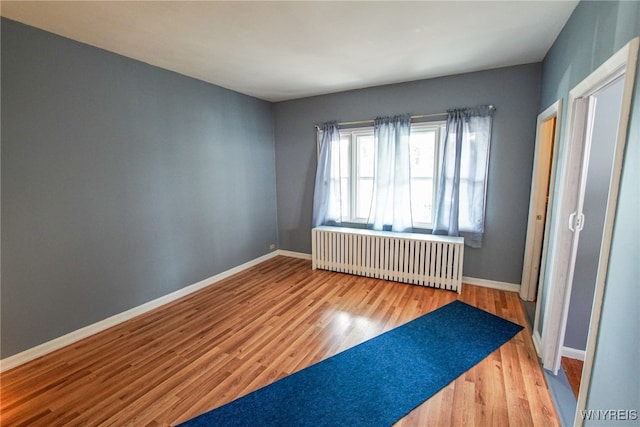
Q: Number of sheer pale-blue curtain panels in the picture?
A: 3